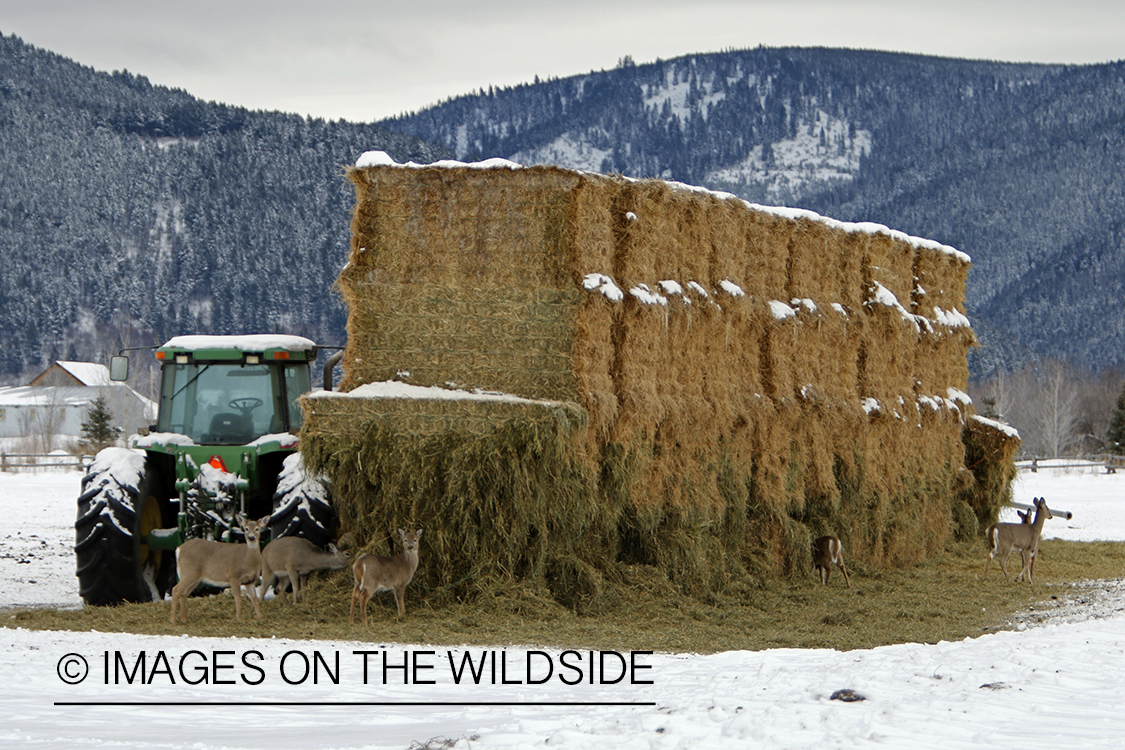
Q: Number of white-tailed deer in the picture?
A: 6